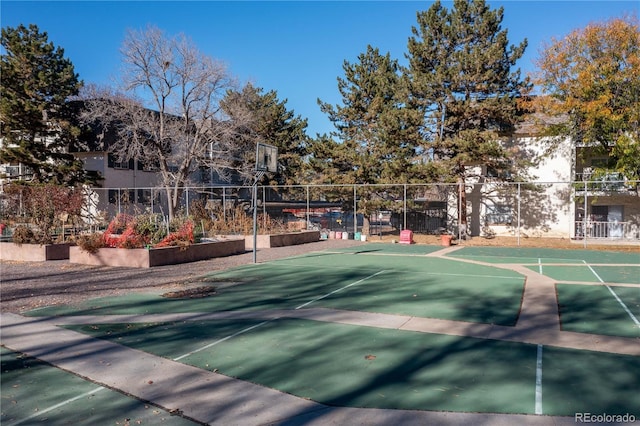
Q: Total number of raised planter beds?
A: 3